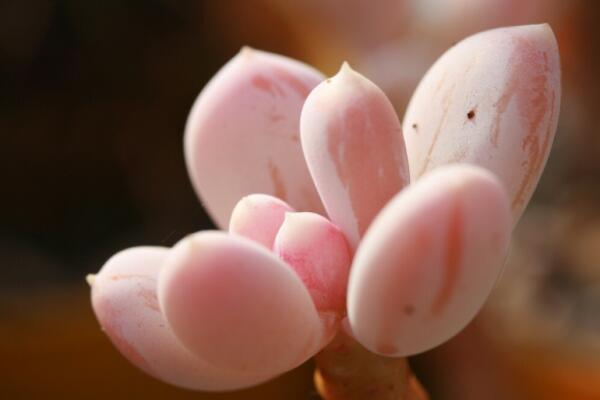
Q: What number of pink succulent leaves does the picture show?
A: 8